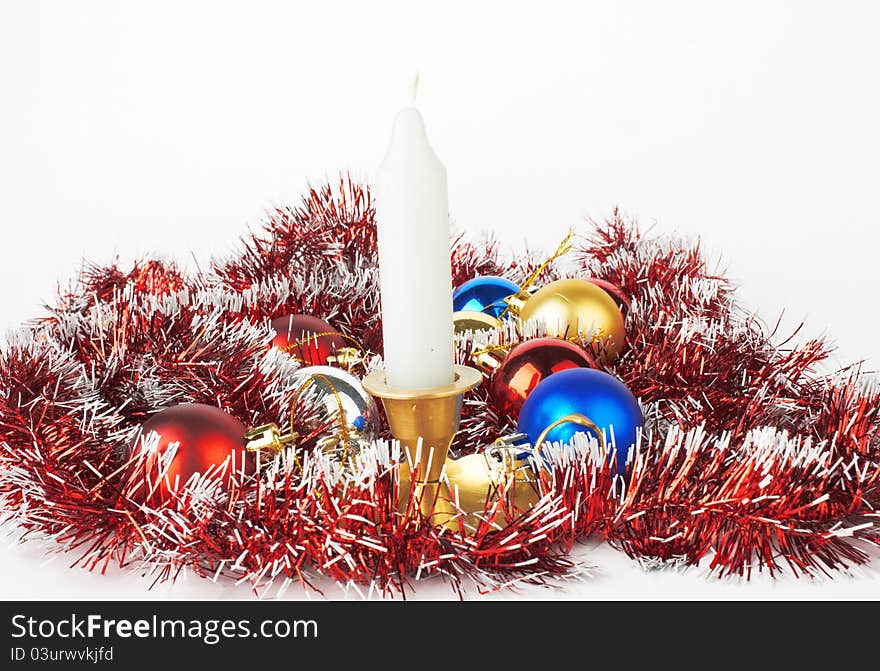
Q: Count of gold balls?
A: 2